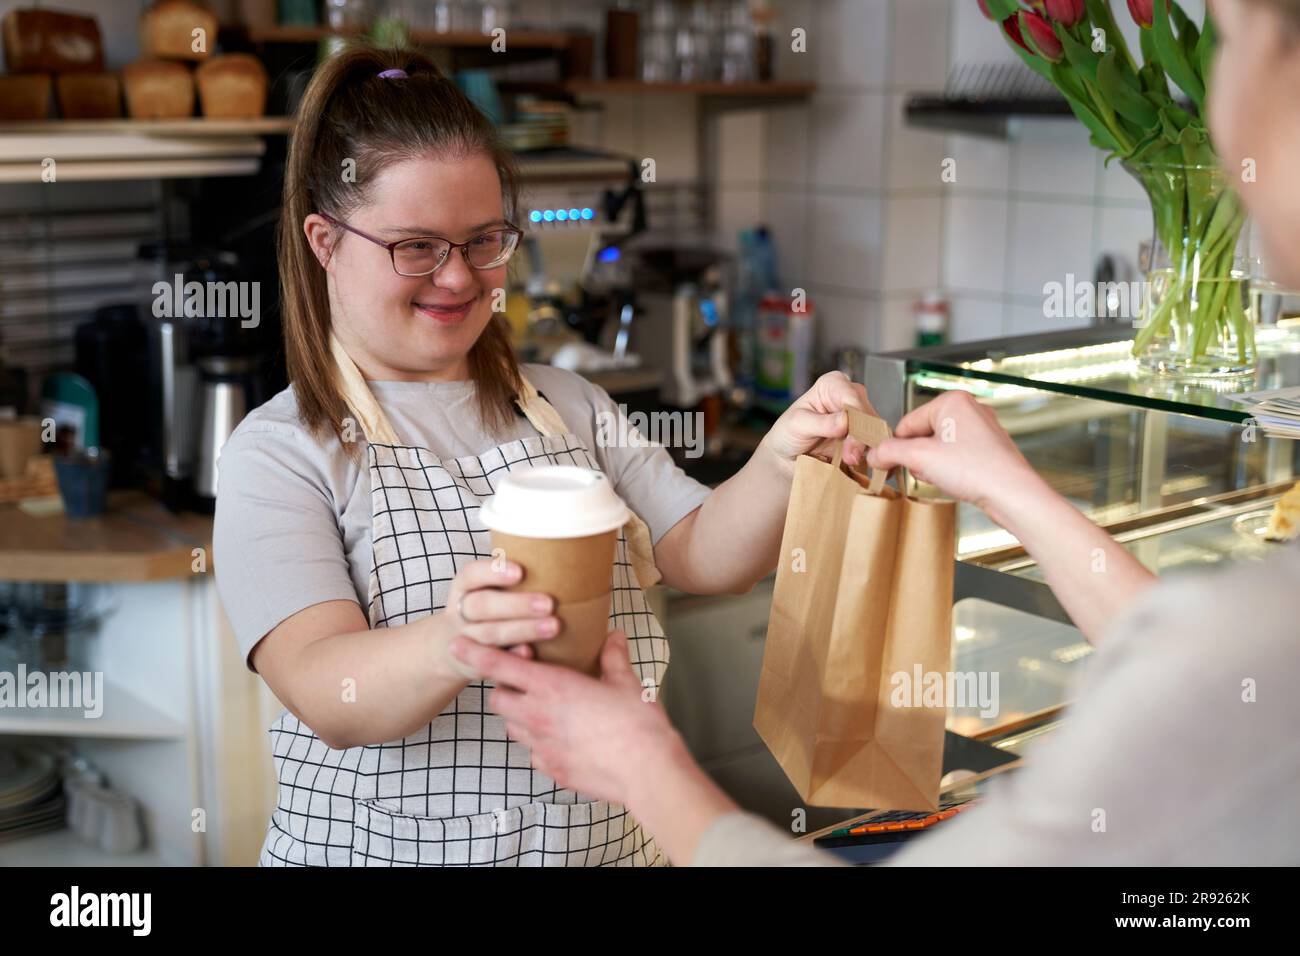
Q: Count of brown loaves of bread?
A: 6